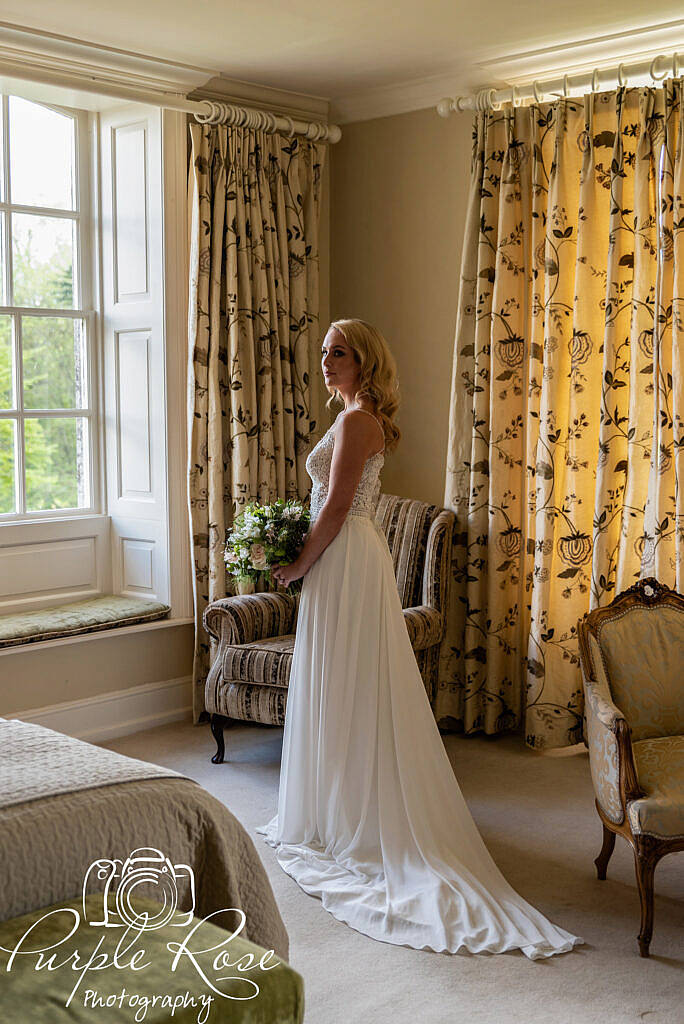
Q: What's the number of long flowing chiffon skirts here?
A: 1